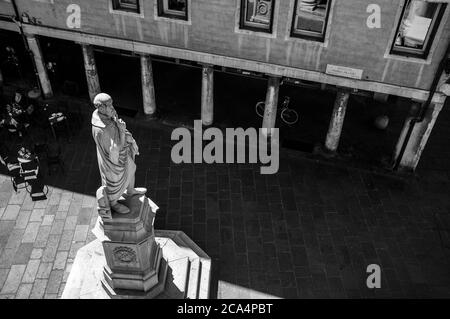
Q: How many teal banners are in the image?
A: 0